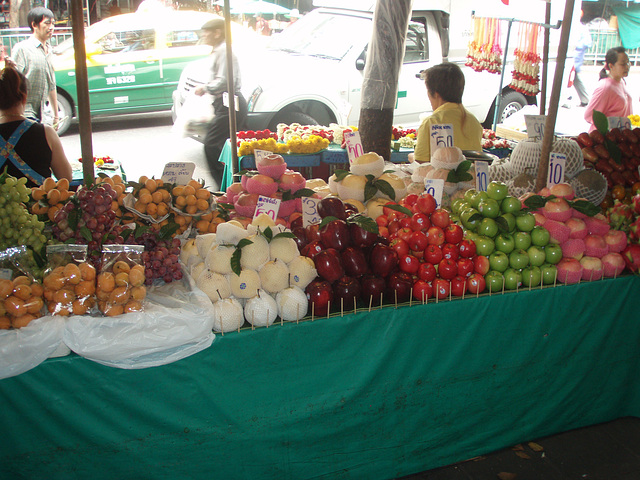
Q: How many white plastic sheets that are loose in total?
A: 2